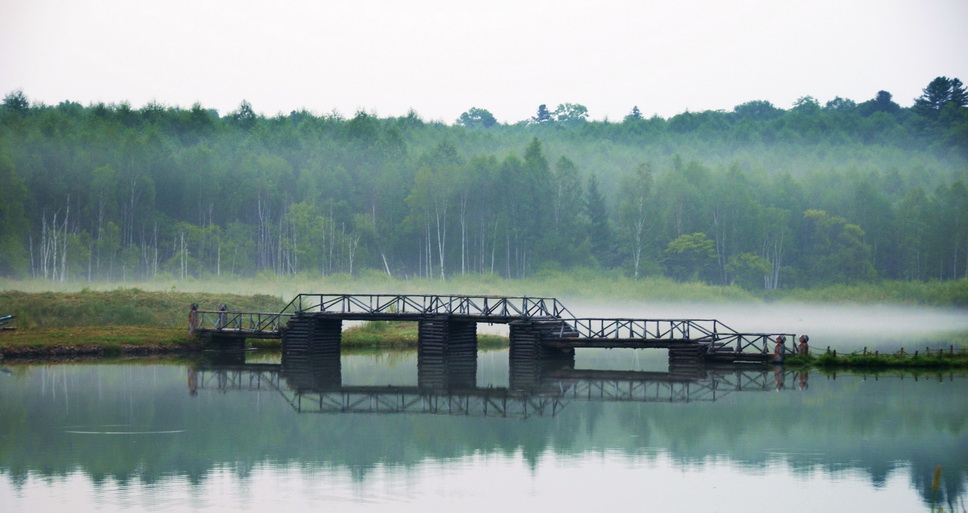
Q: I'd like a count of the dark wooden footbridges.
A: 1